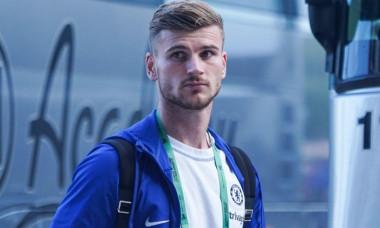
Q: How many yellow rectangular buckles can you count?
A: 0